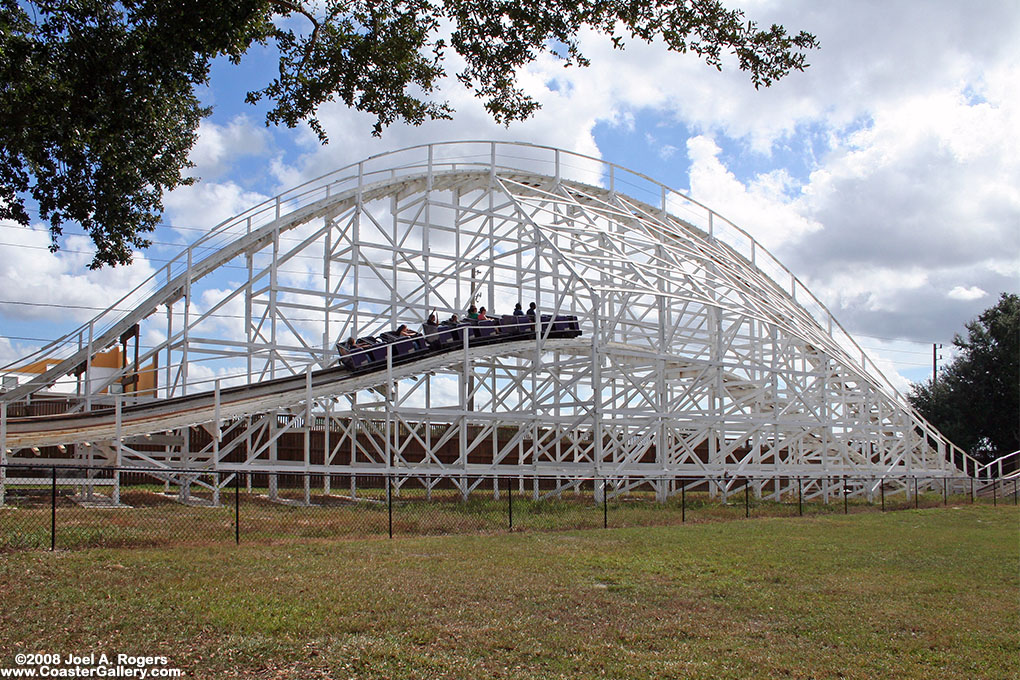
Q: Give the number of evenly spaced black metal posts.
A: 15